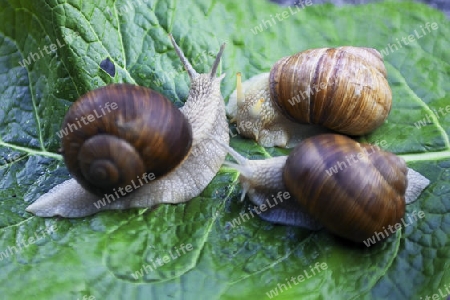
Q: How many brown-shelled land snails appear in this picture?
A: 3